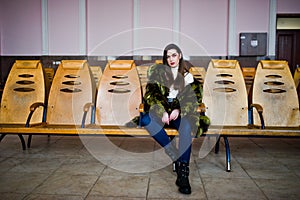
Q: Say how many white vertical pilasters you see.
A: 6